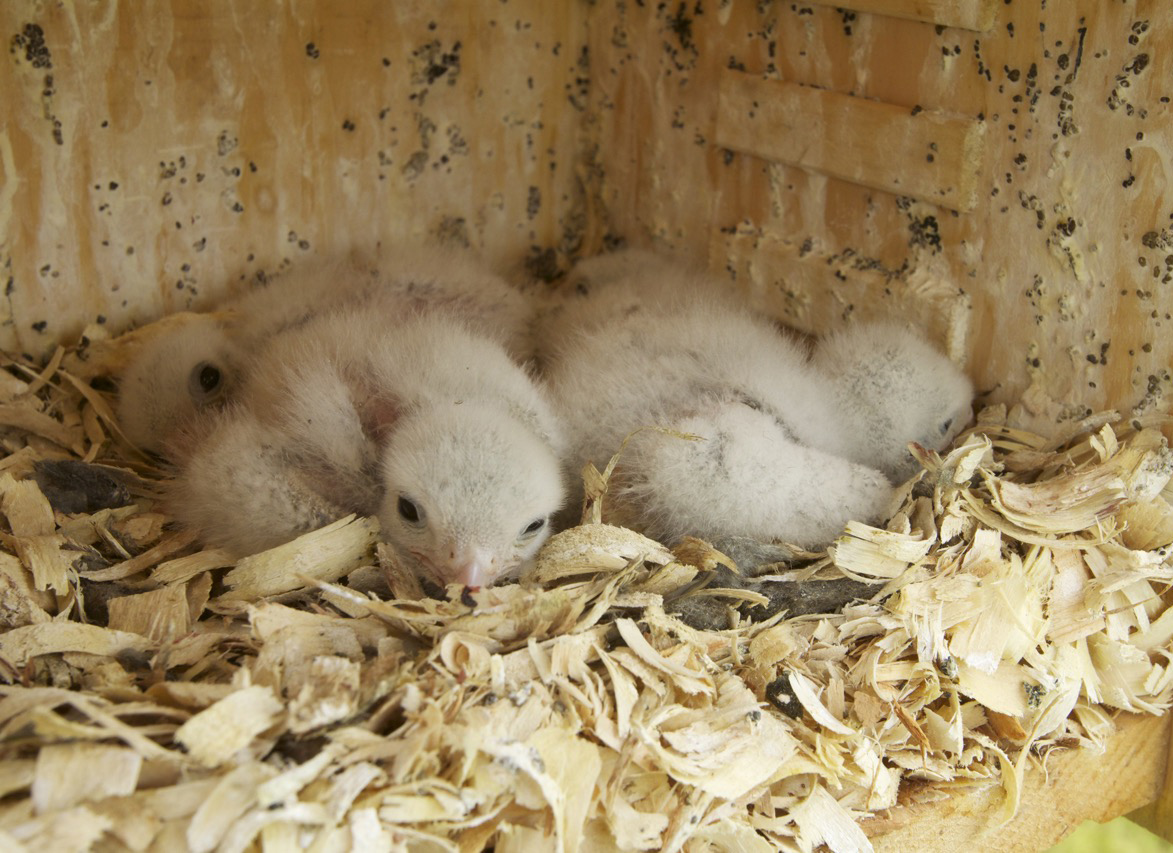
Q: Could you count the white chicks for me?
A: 4